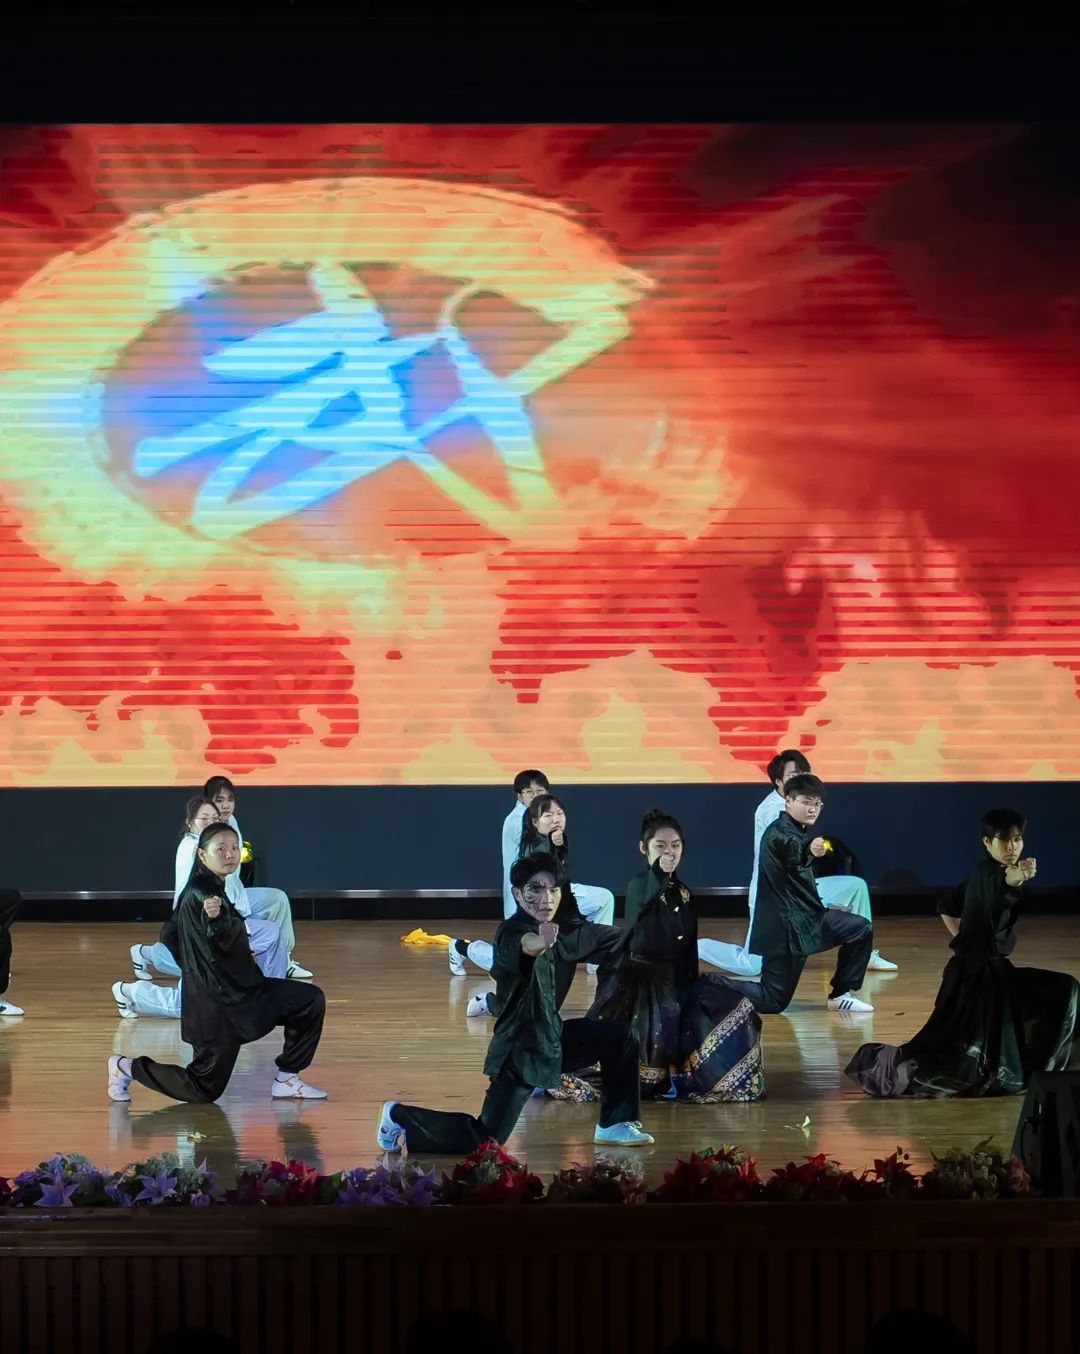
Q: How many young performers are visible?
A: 10